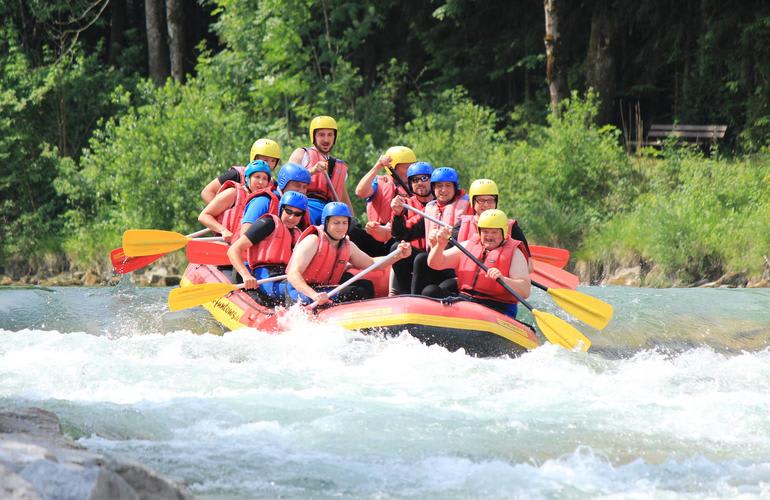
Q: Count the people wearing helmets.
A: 11